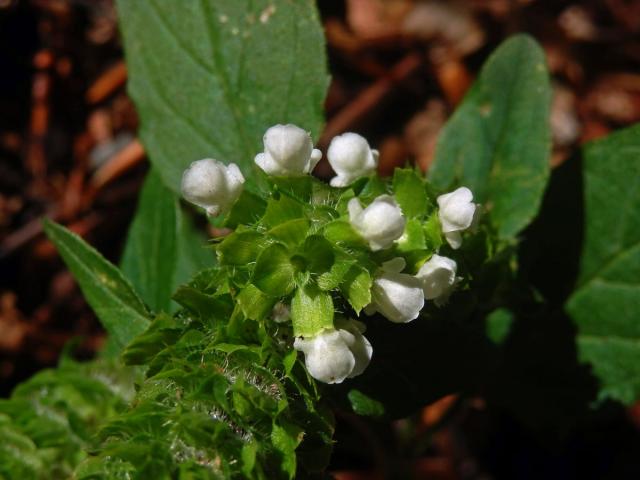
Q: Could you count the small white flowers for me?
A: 9